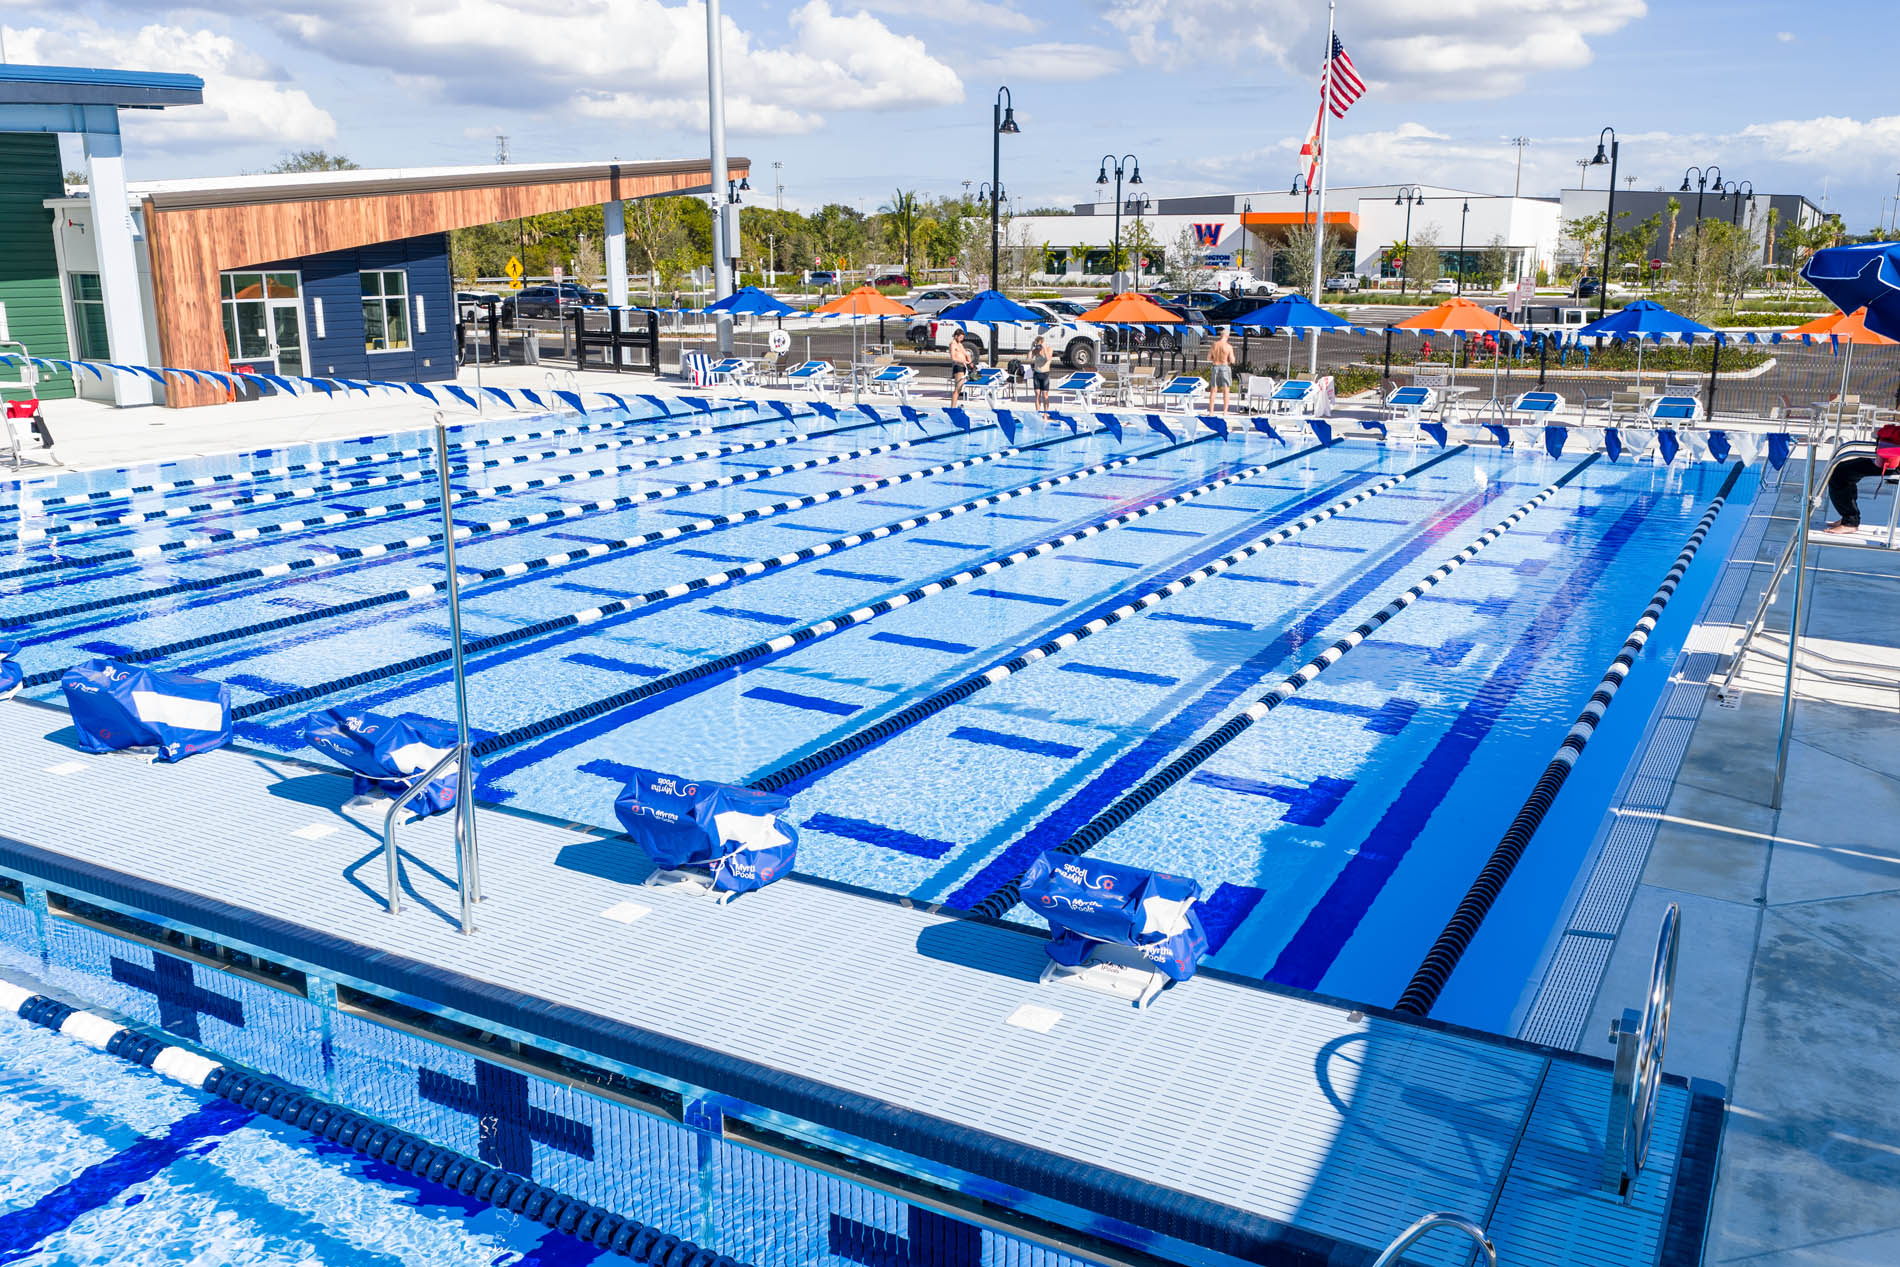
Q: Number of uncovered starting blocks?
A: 10